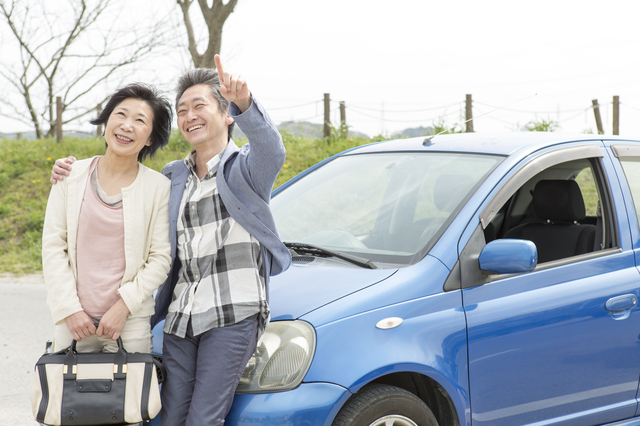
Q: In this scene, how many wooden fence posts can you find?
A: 7